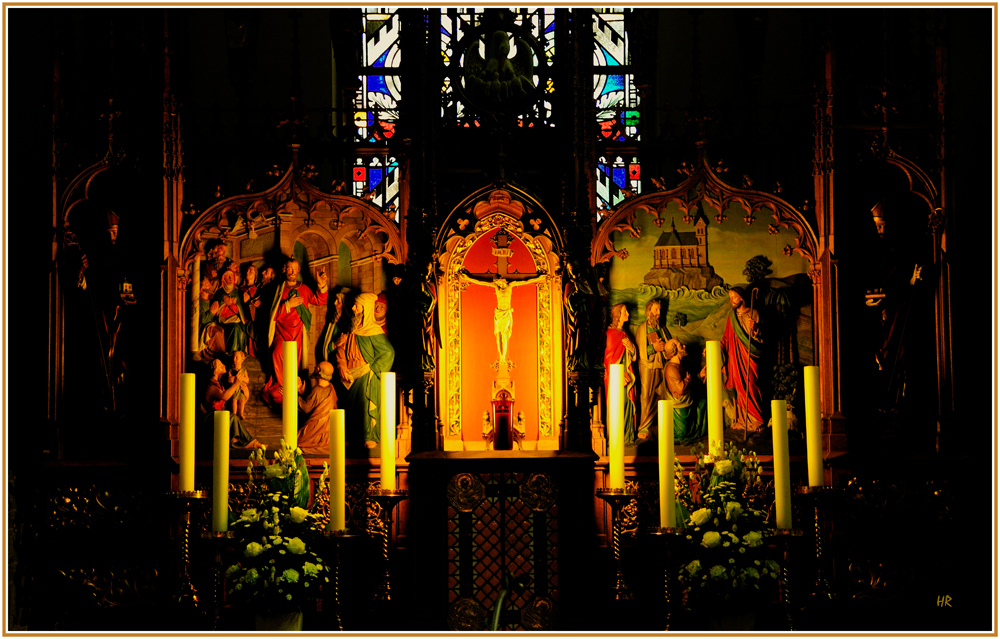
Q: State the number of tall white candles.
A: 10